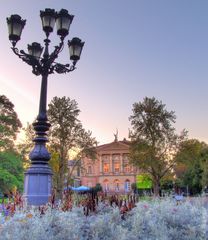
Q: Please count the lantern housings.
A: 5